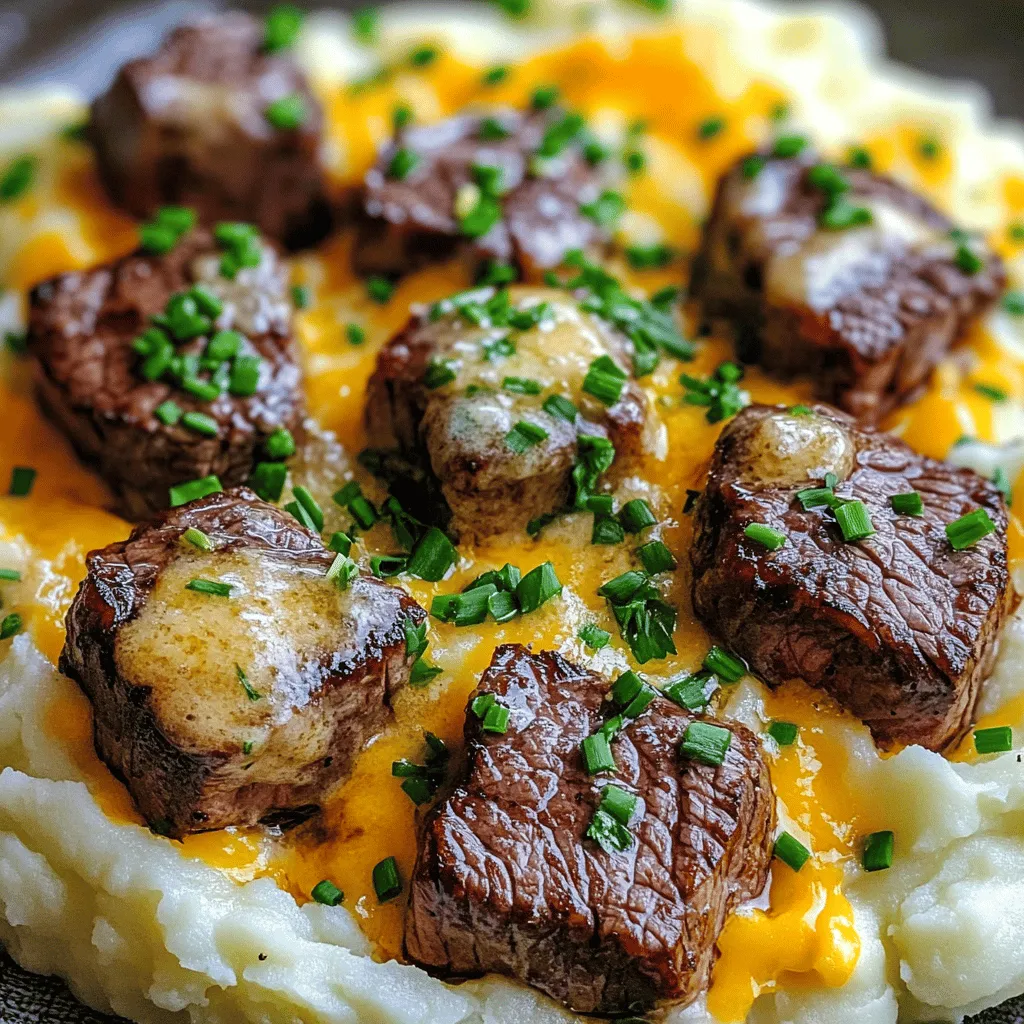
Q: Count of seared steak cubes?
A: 8